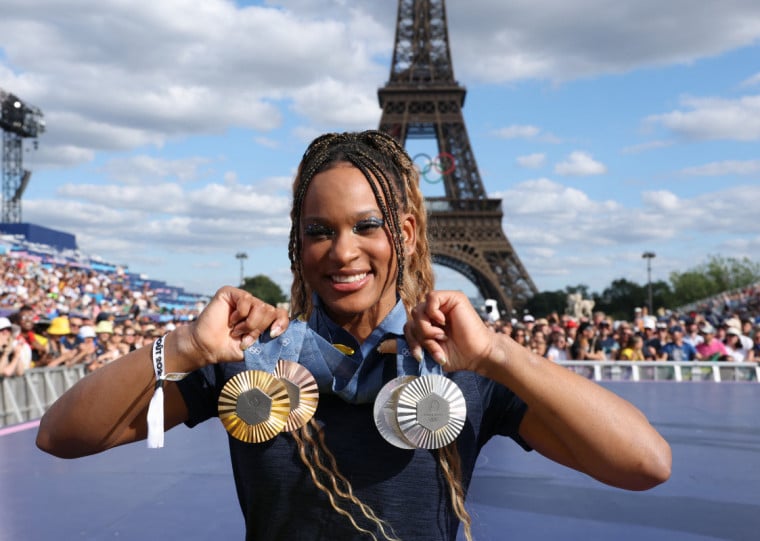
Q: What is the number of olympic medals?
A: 4